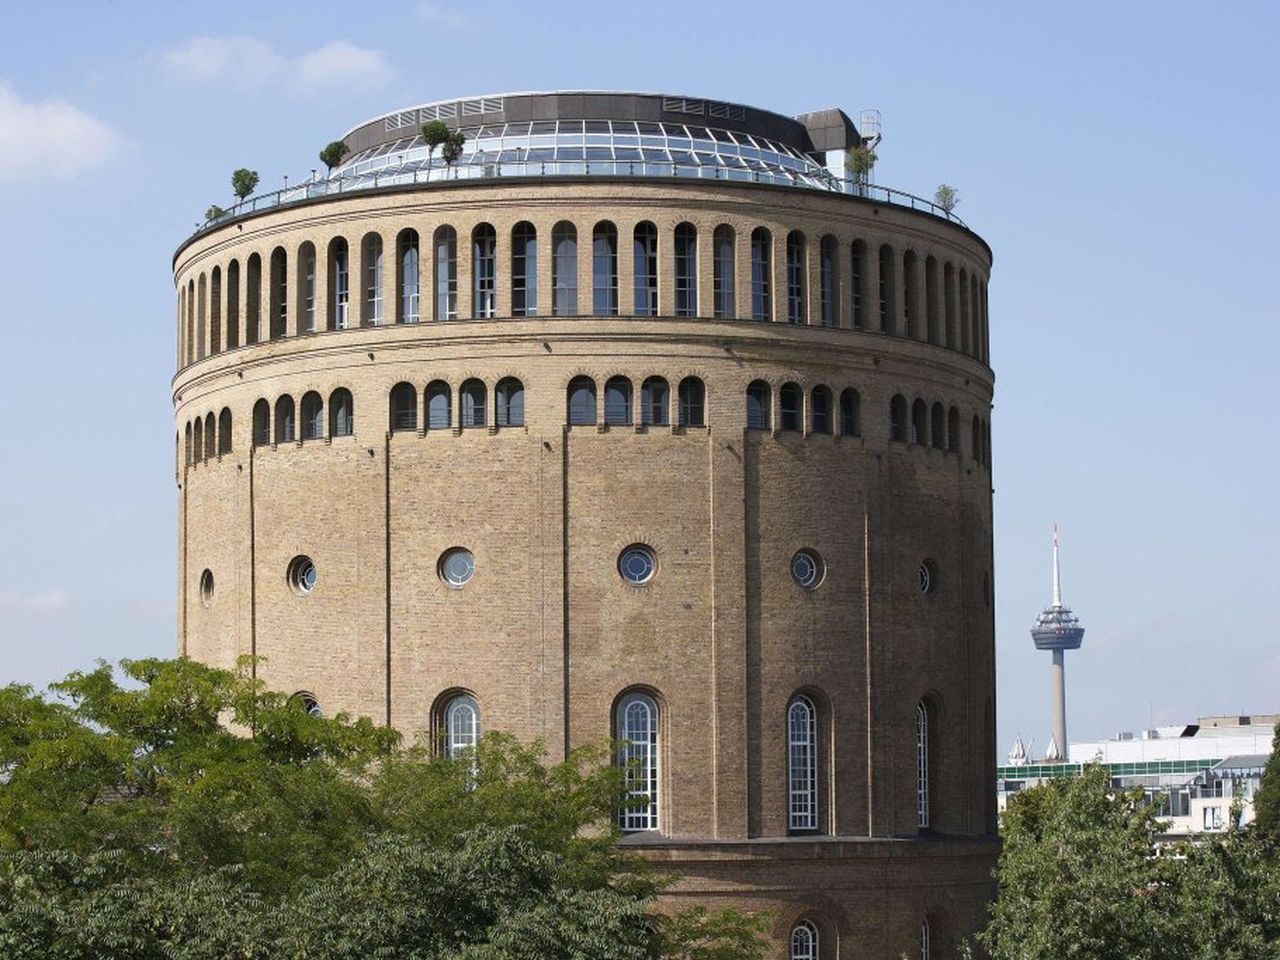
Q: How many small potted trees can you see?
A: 7